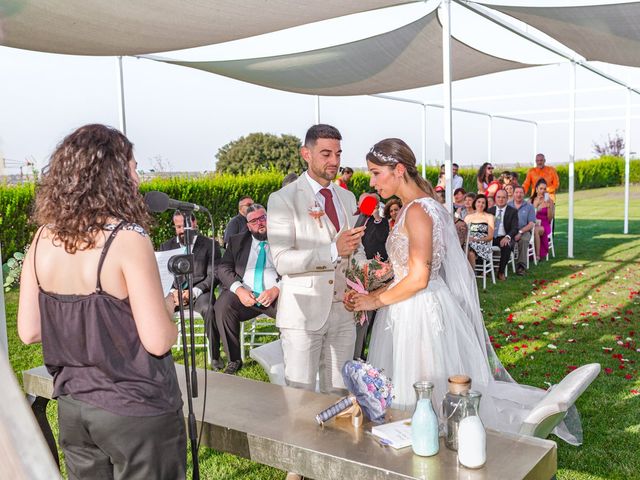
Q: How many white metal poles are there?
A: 8